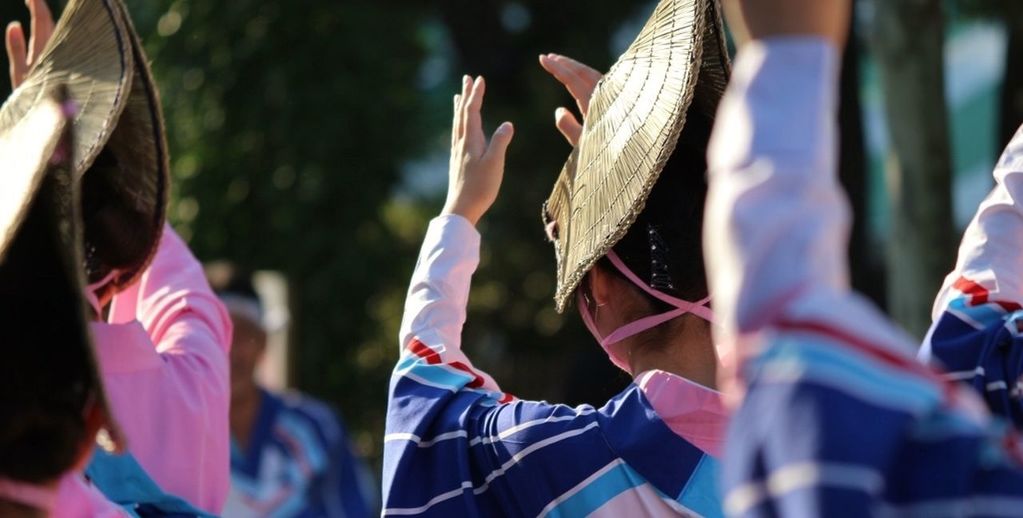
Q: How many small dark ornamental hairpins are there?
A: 1